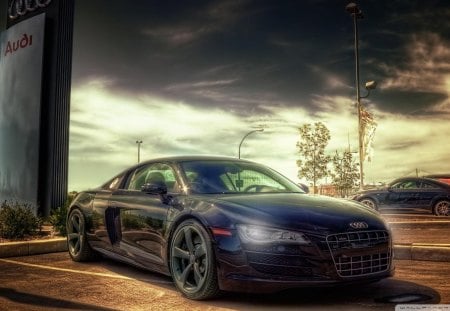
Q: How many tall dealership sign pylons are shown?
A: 1